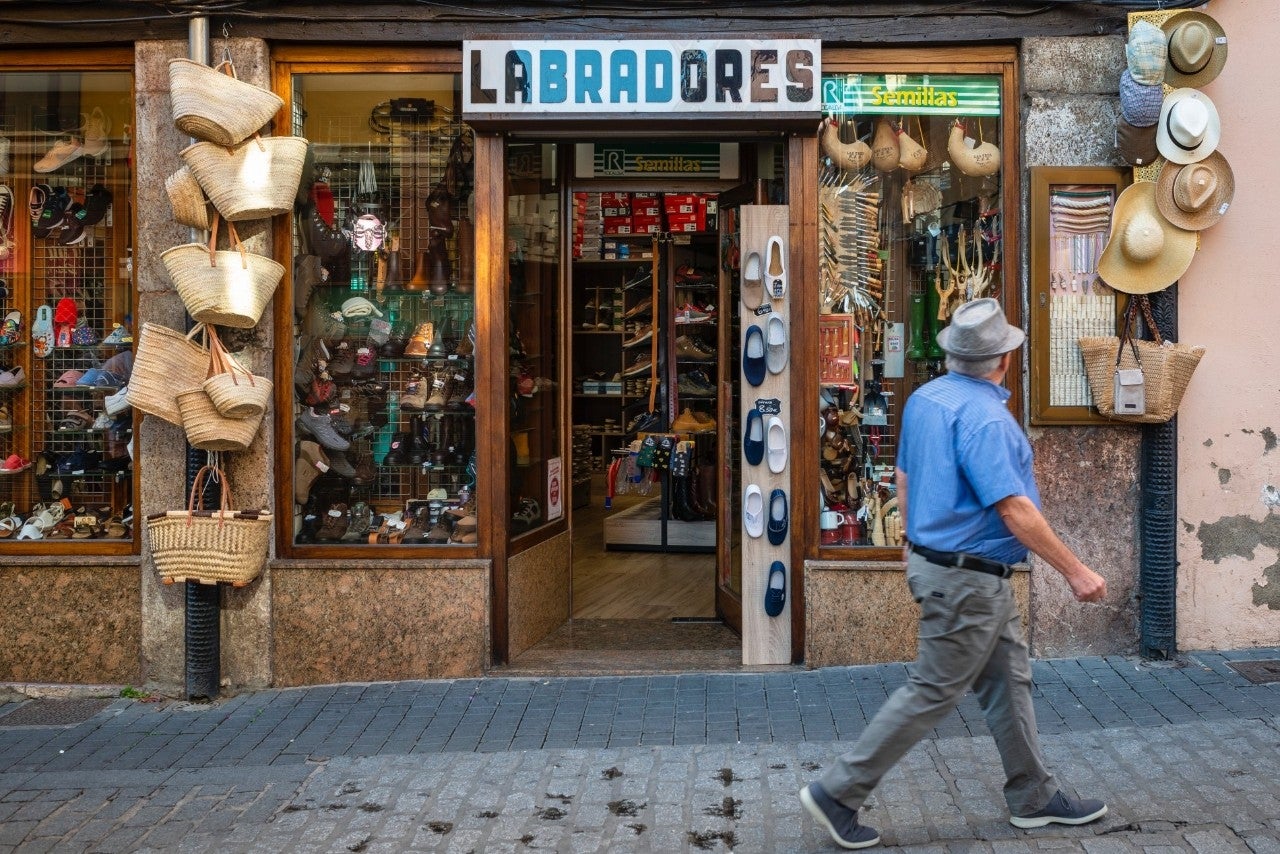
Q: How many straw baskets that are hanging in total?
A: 9